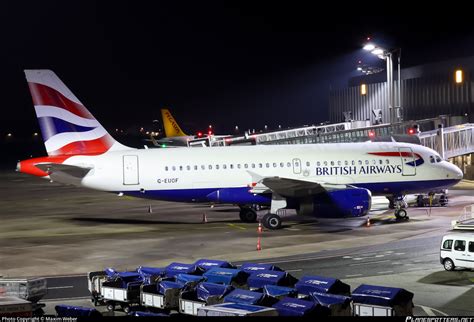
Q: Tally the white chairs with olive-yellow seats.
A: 0